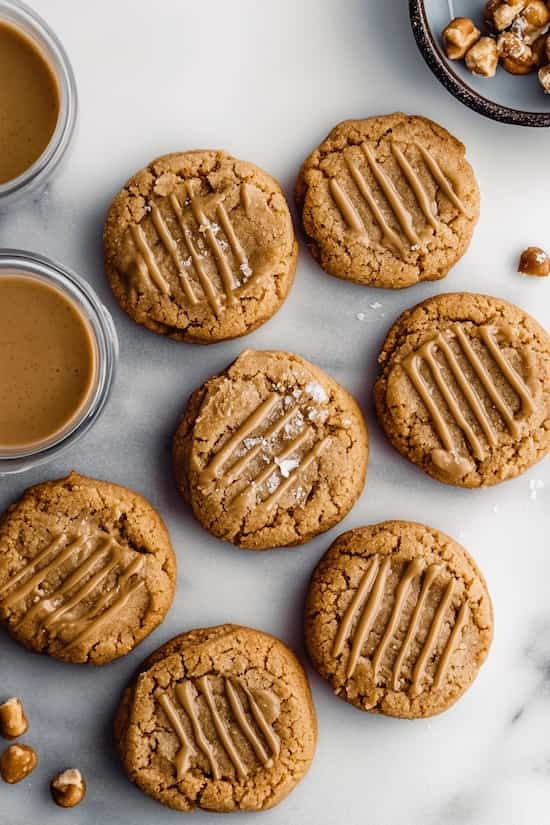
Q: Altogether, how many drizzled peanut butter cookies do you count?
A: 7